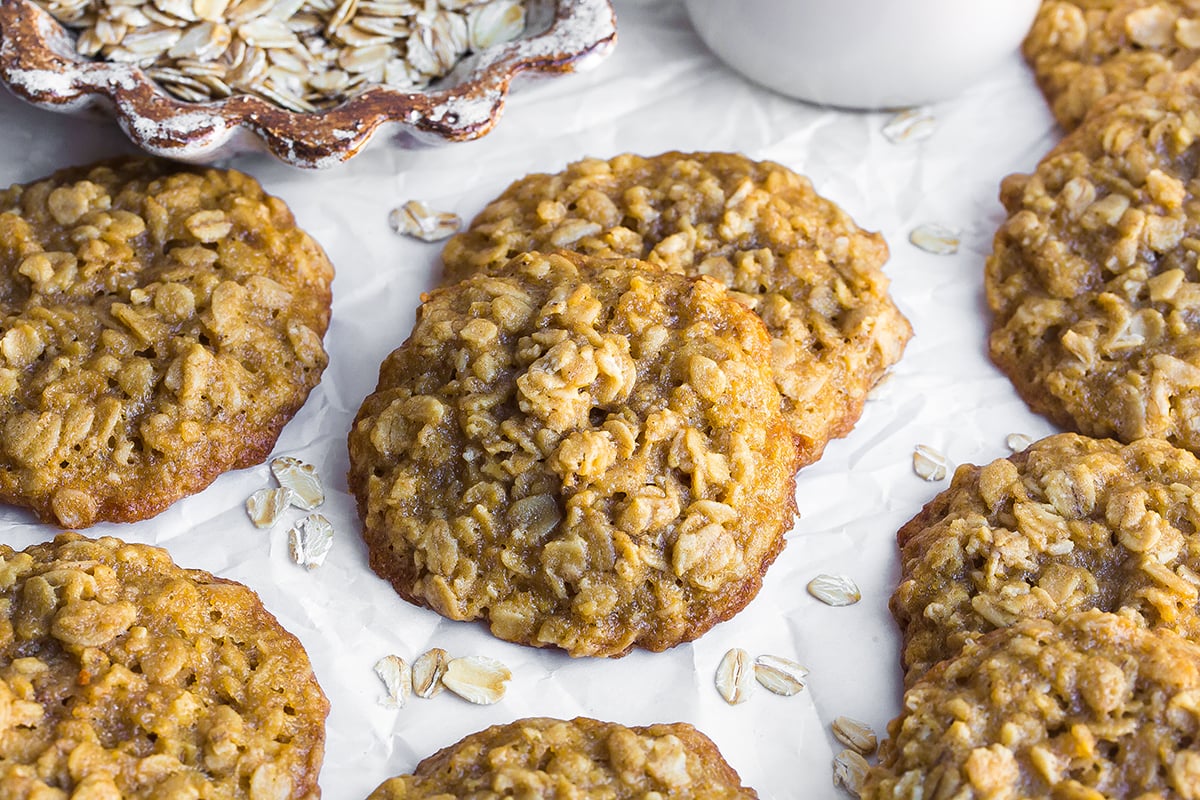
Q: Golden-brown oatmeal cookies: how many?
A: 9